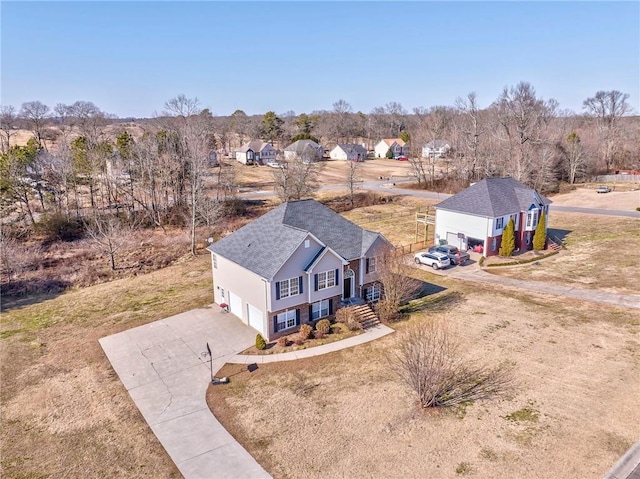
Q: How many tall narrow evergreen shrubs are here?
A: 2